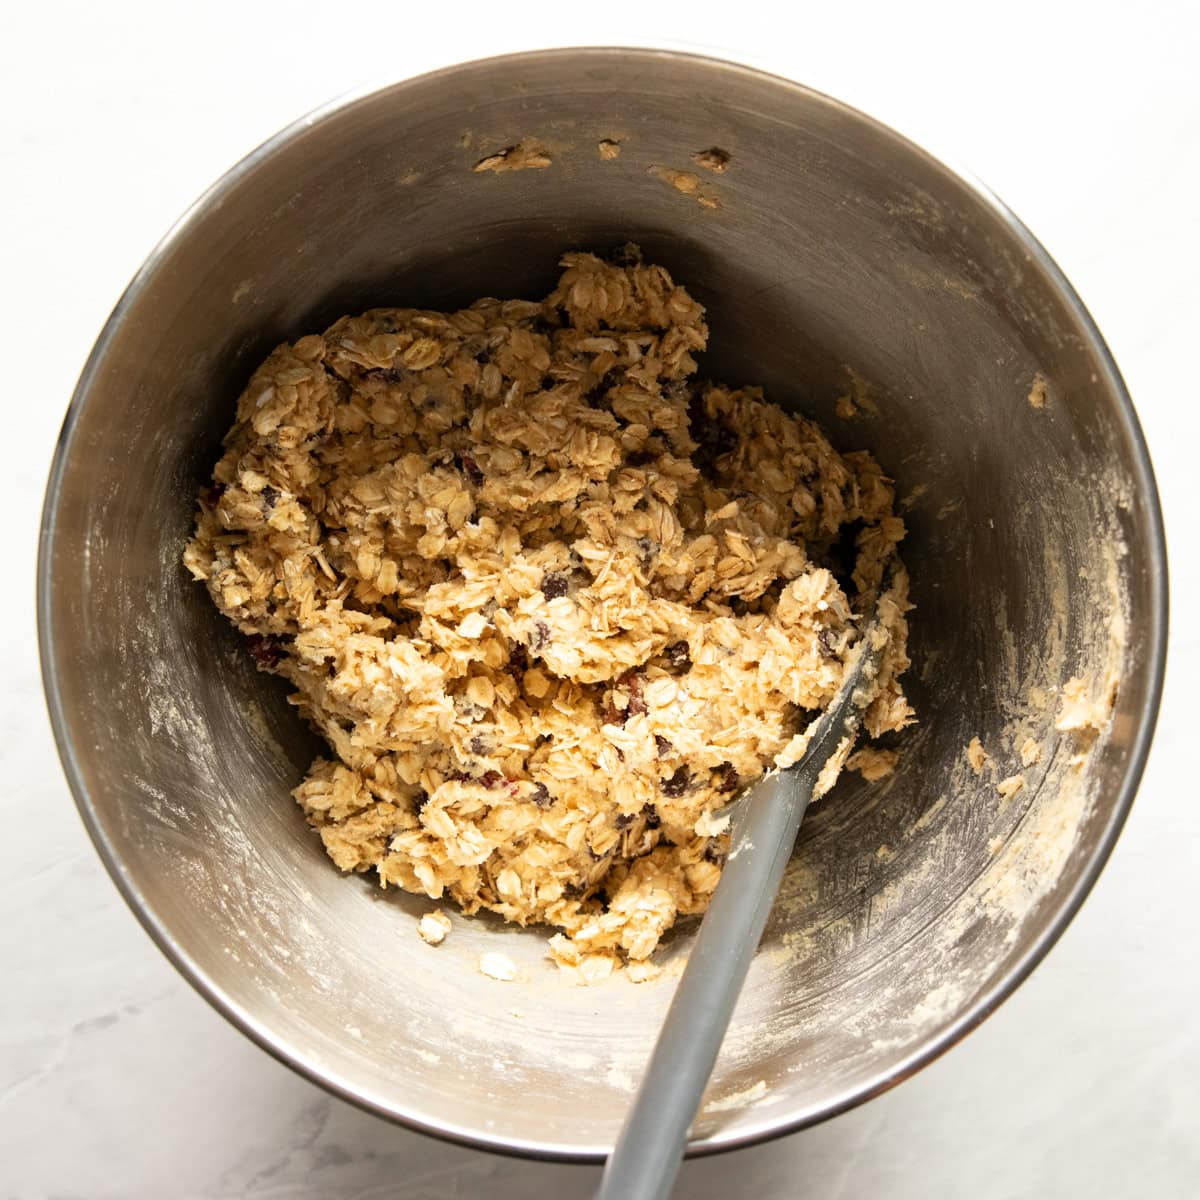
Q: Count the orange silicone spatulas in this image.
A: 0